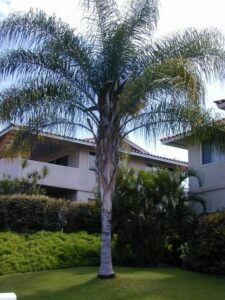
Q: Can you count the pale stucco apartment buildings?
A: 2